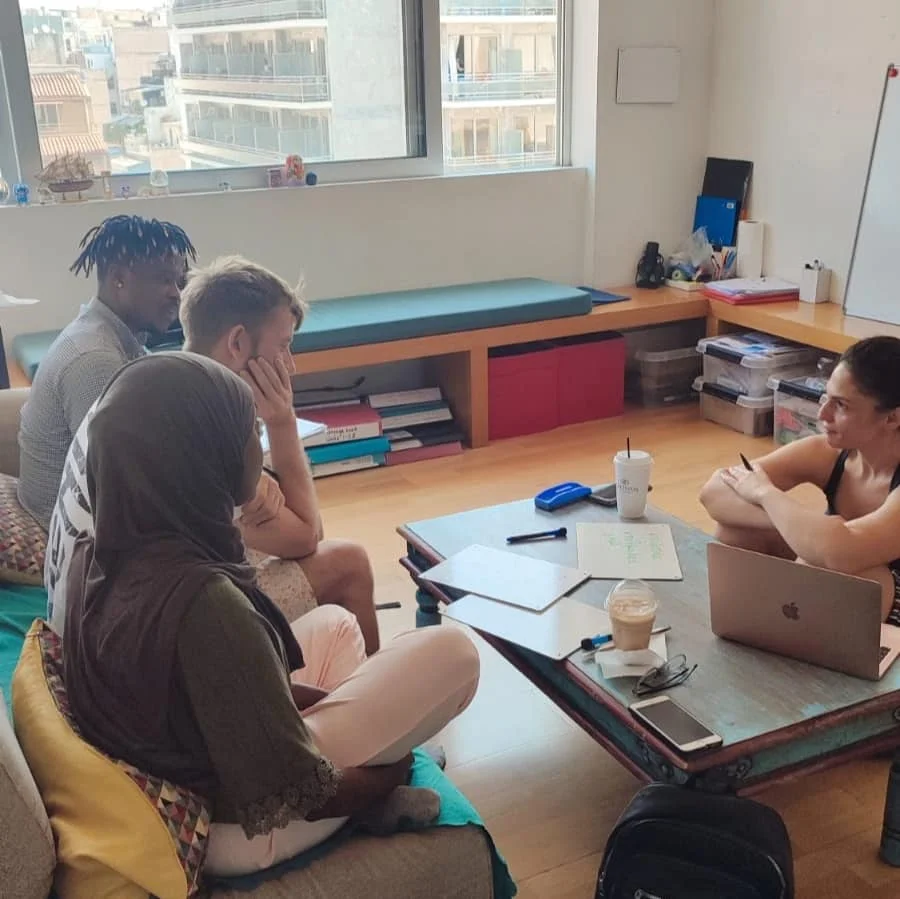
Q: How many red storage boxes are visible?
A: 2